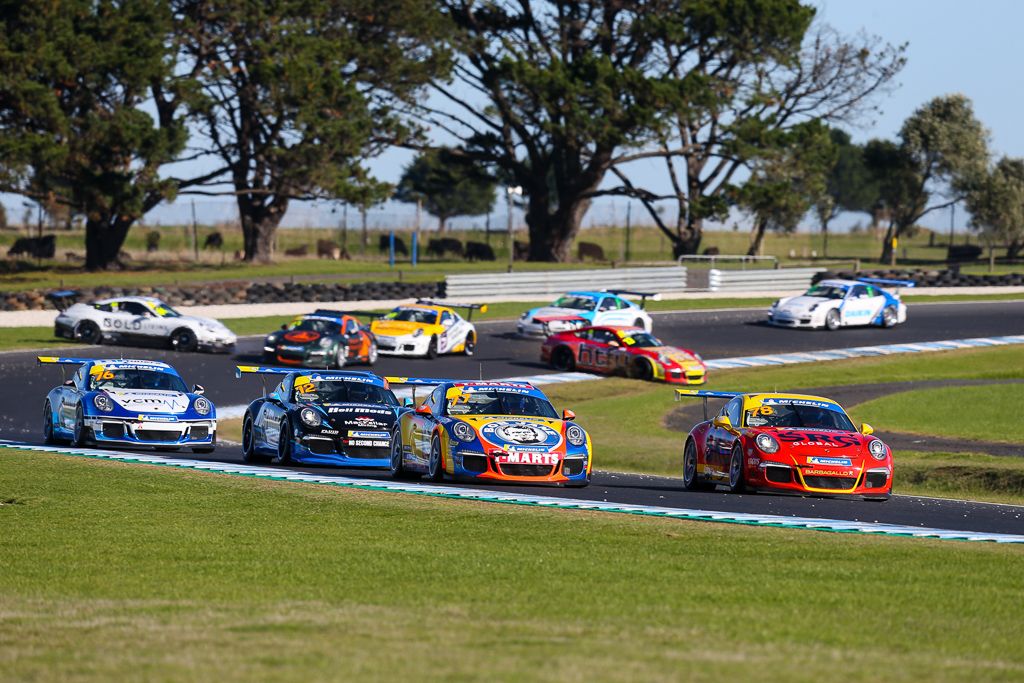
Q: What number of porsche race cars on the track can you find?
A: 10